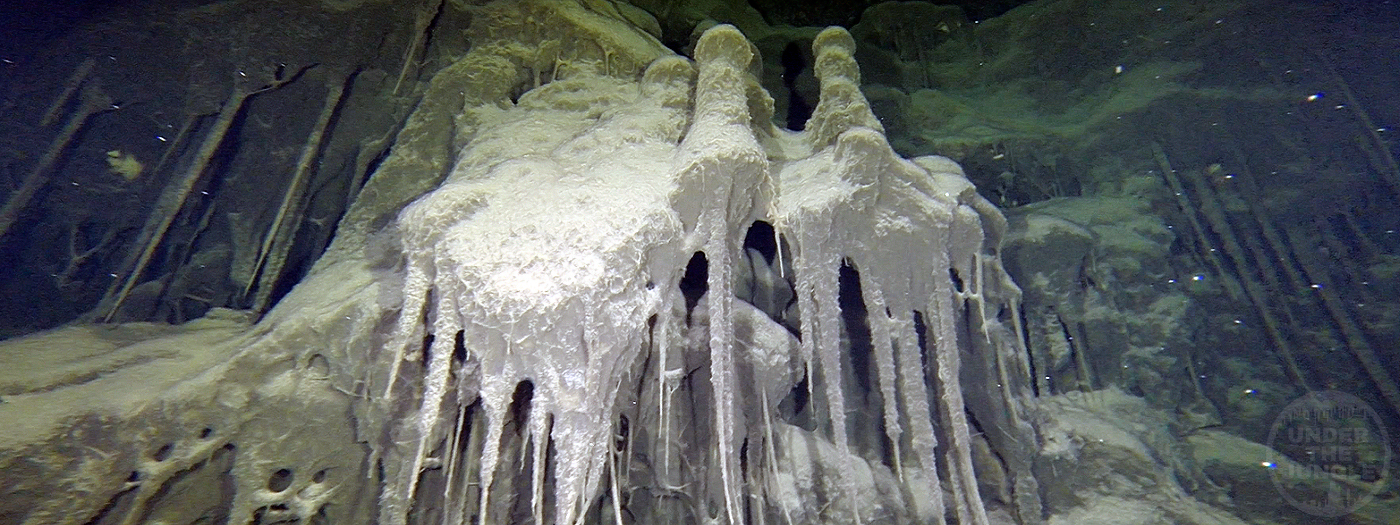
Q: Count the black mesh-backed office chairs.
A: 0